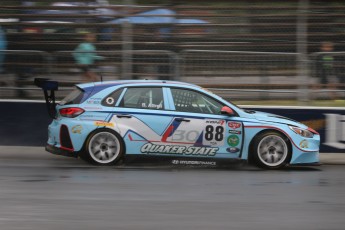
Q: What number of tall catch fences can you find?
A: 1